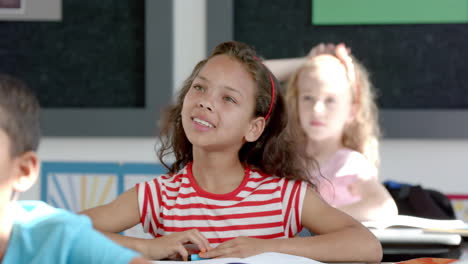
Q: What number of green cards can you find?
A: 1